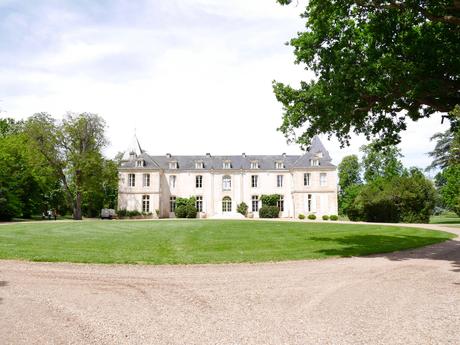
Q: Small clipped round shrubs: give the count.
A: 4